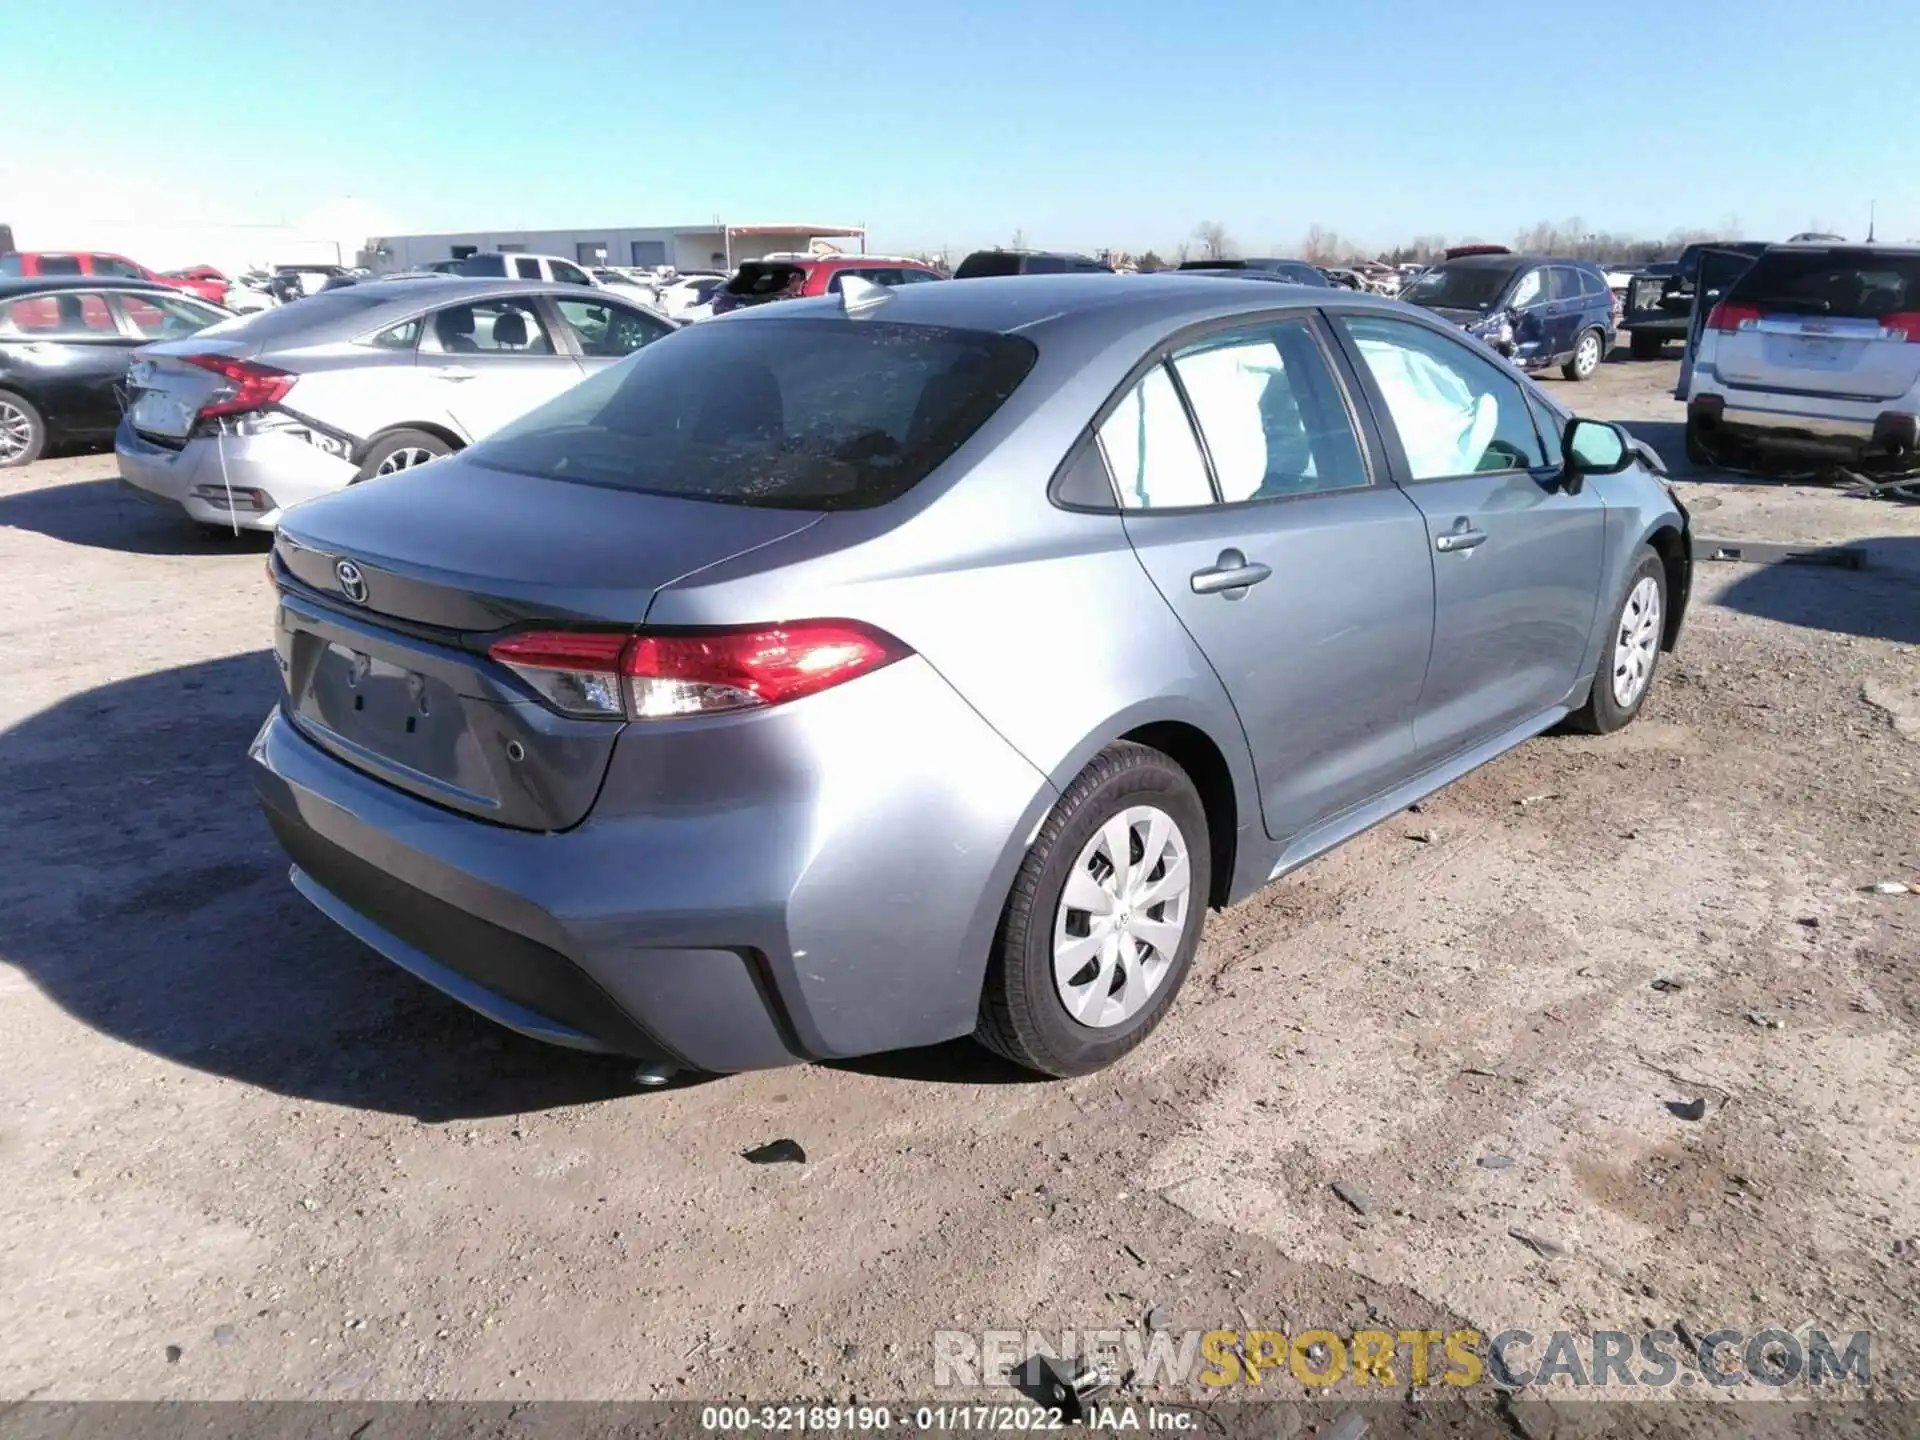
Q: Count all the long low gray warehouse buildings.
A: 1